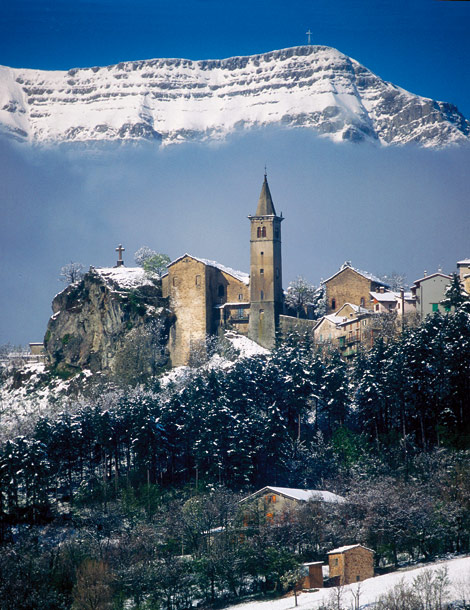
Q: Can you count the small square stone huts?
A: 1